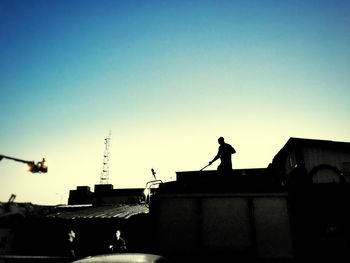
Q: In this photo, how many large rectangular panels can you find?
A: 3